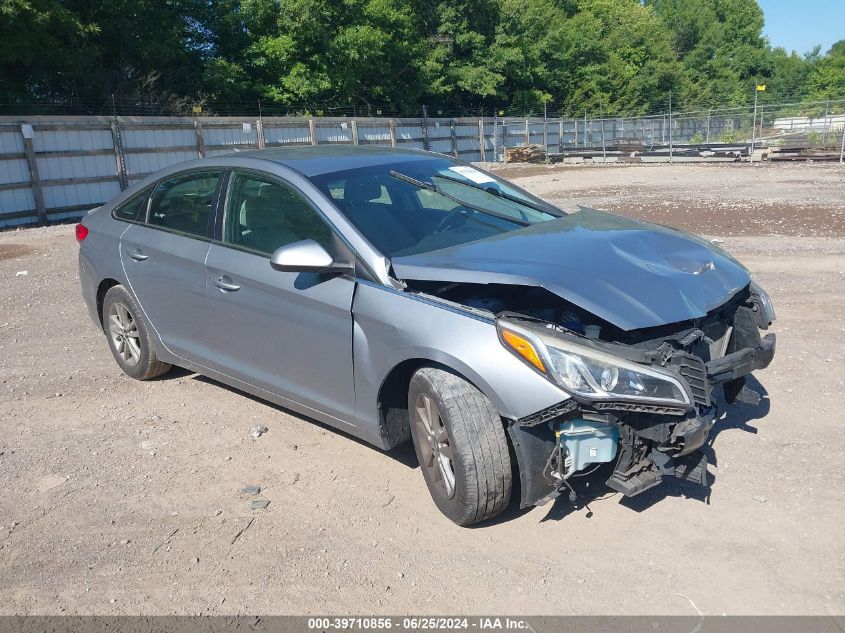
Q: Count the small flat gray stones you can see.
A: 2